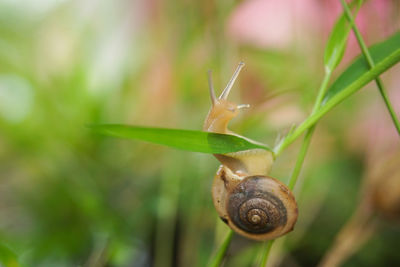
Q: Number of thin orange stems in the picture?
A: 0